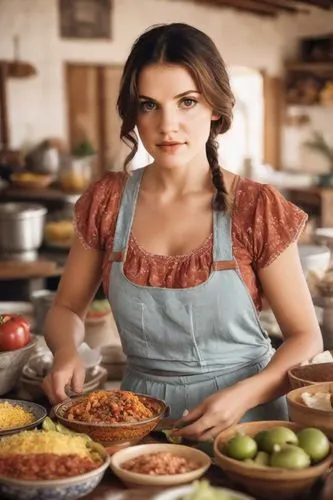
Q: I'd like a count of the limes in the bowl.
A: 5